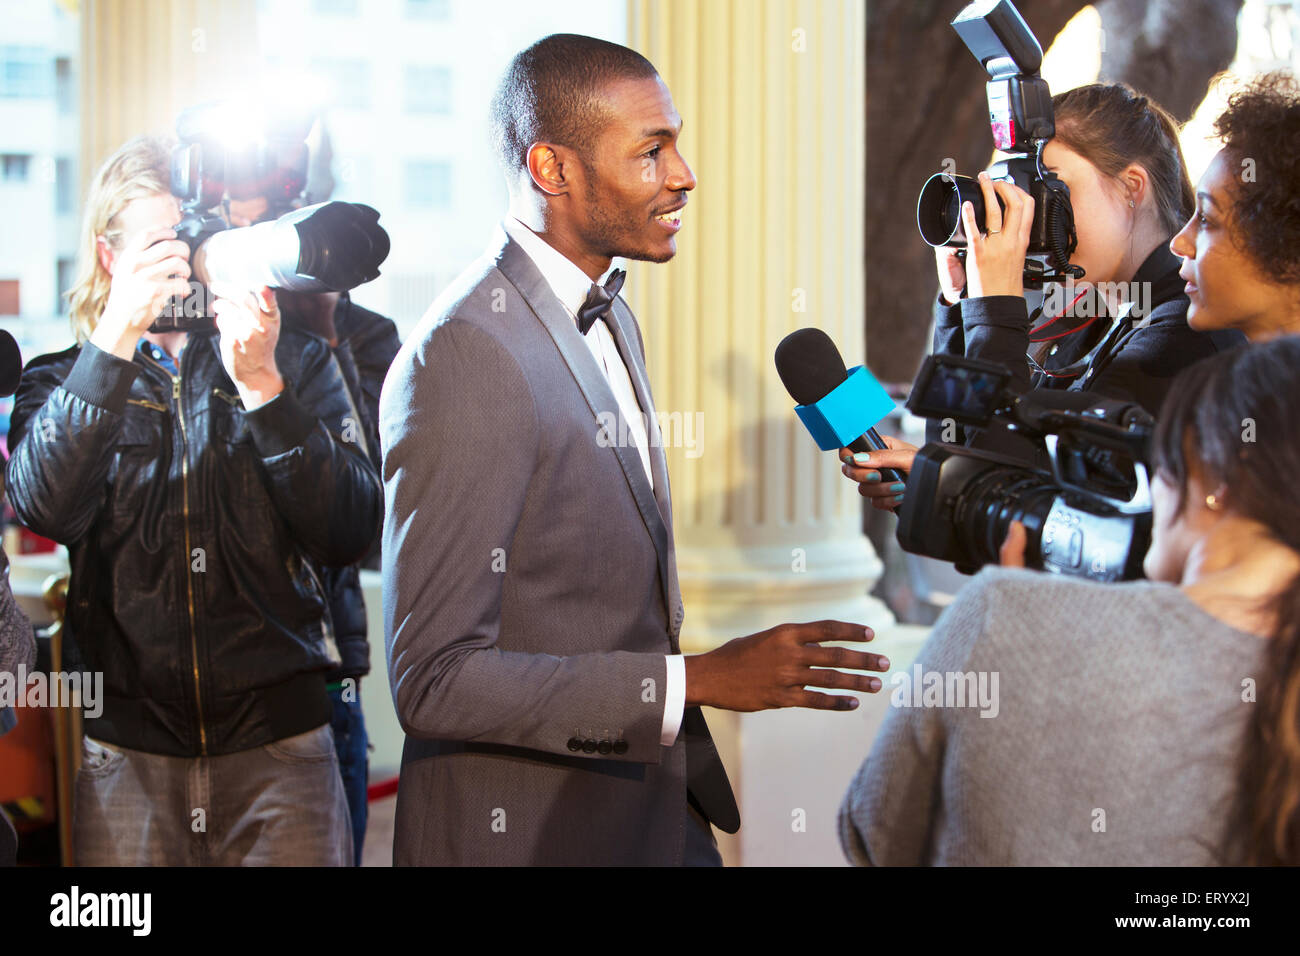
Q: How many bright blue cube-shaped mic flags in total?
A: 1